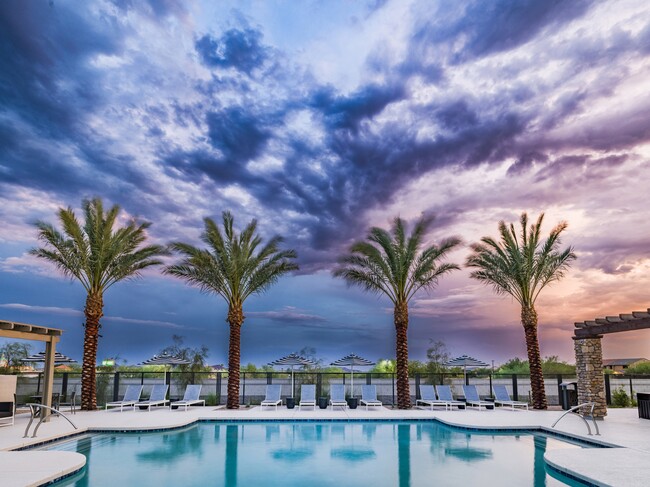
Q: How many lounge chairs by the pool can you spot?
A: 11